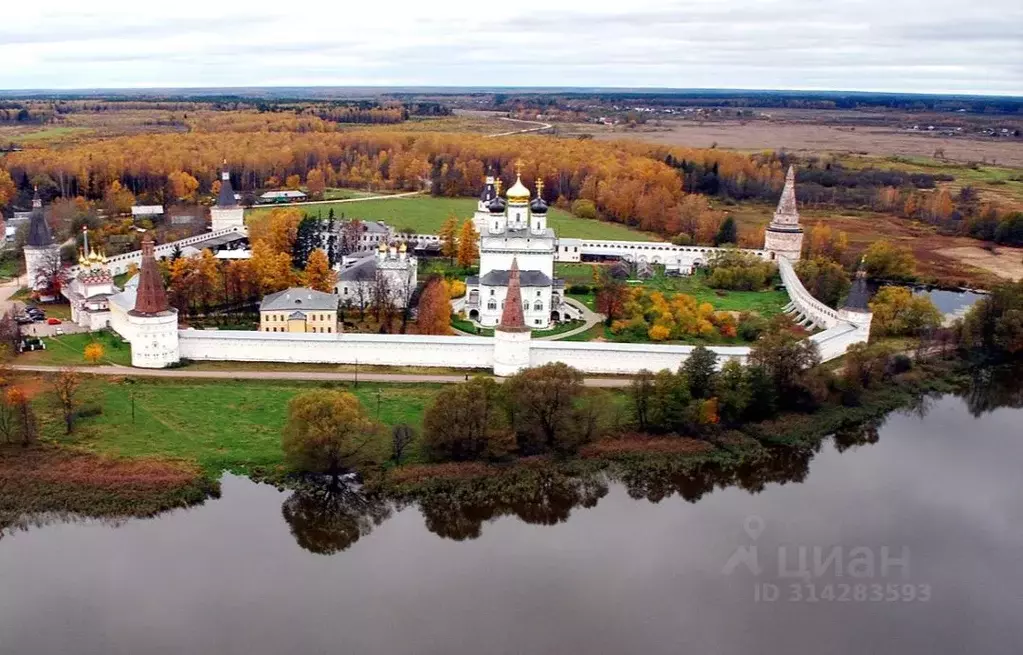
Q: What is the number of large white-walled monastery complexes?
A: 1